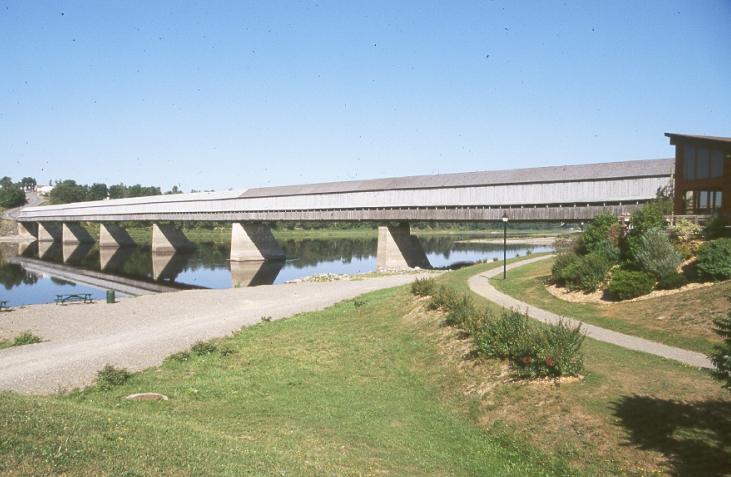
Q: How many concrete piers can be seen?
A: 7